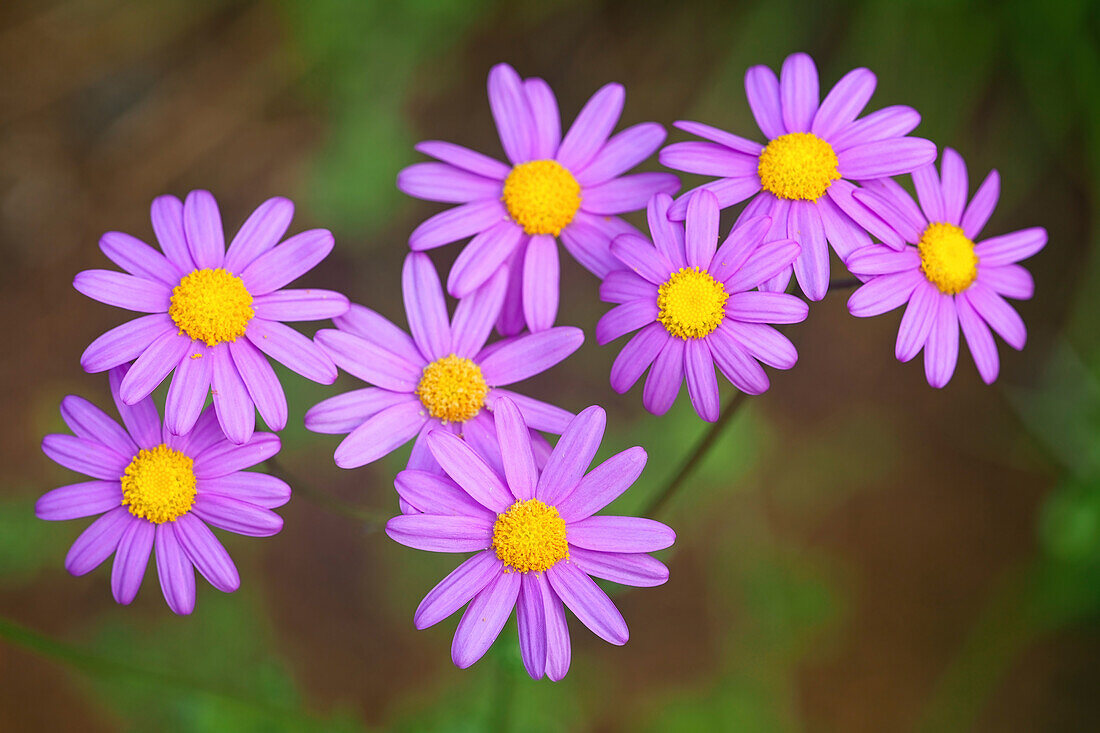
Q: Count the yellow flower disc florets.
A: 8